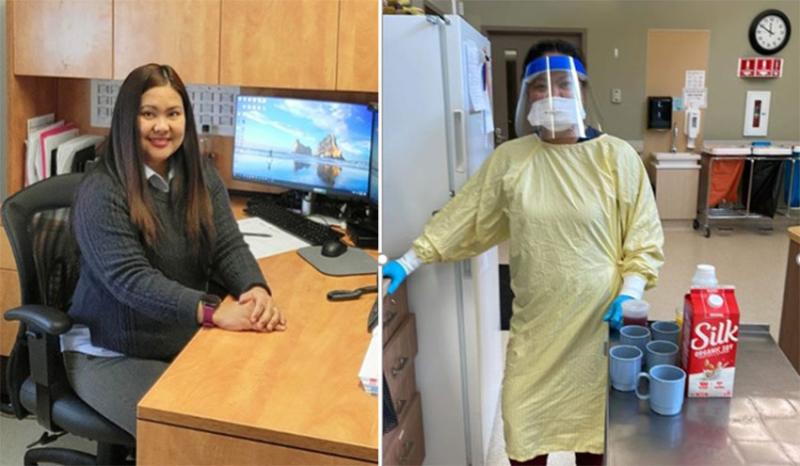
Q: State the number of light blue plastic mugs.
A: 5